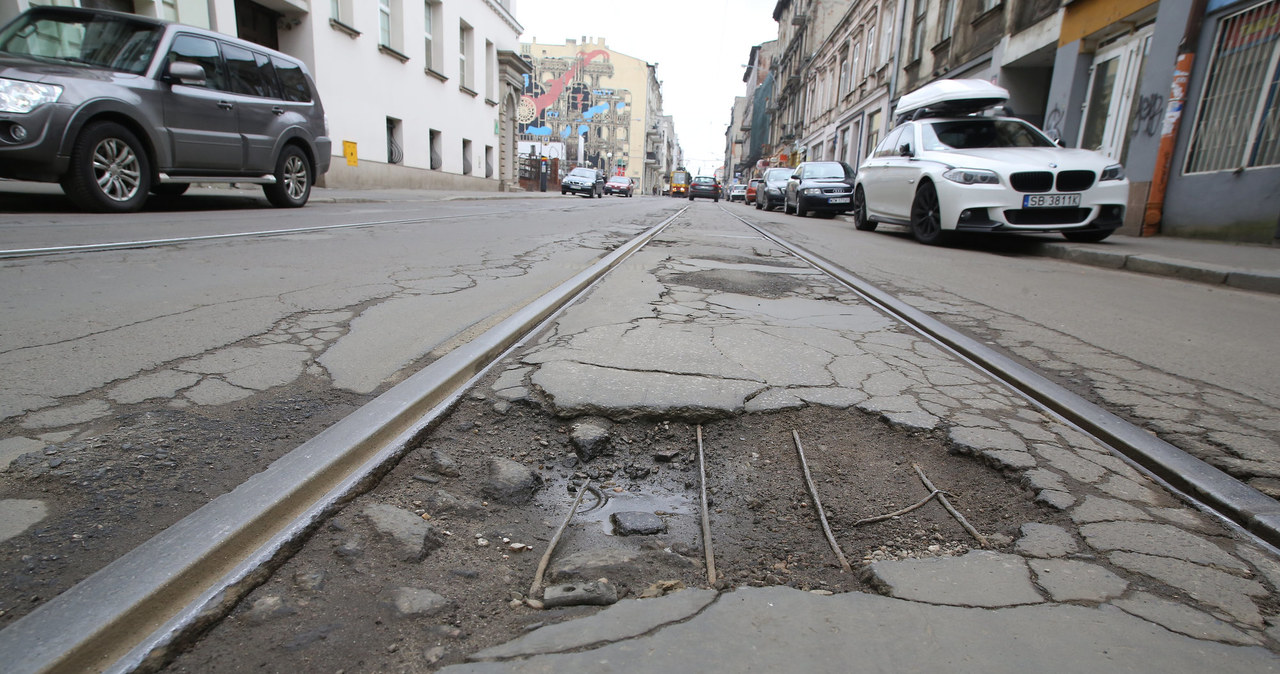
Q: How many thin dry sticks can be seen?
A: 5